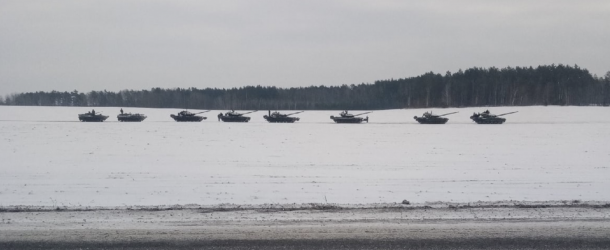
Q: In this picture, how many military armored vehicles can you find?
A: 8